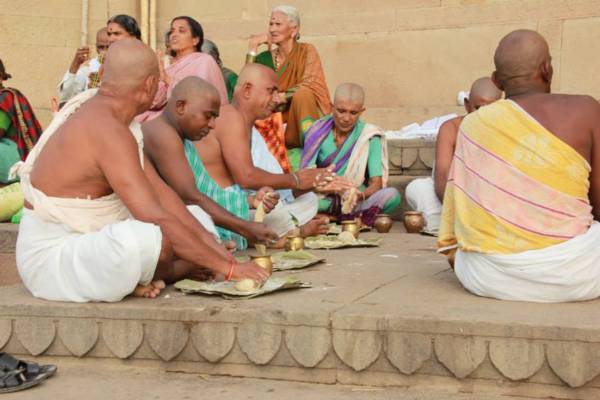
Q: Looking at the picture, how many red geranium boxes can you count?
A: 0